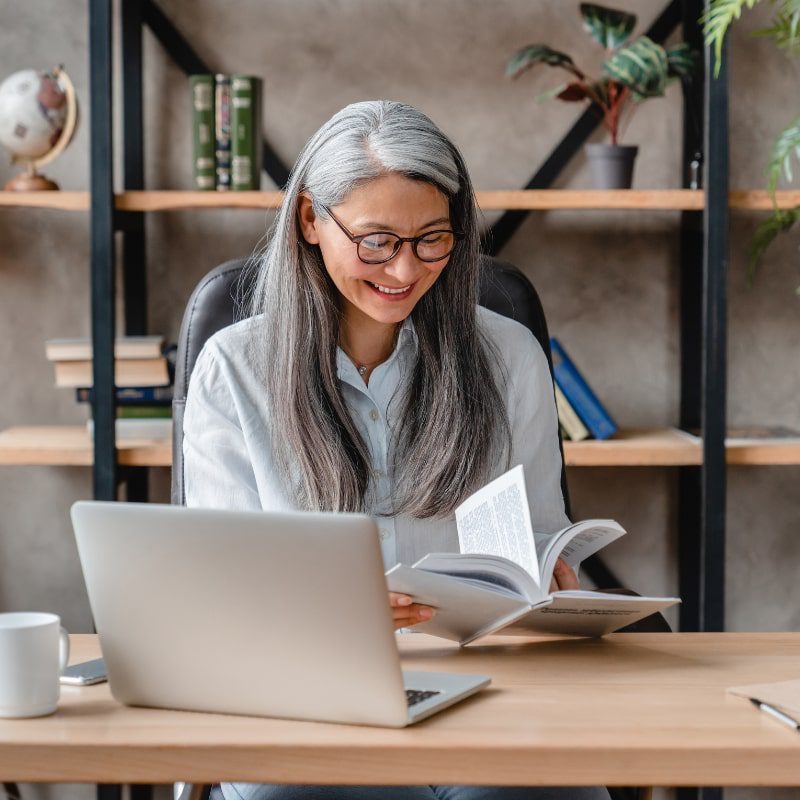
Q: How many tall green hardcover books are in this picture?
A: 2